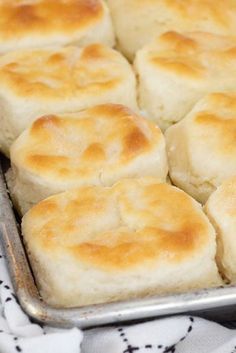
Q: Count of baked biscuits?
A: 8